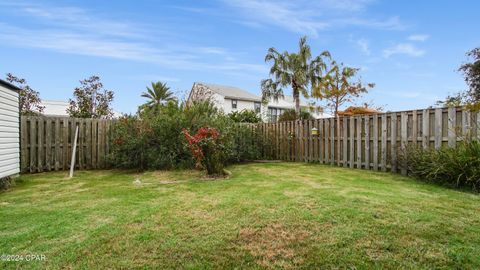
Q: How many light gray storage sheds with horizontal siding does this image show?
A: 1